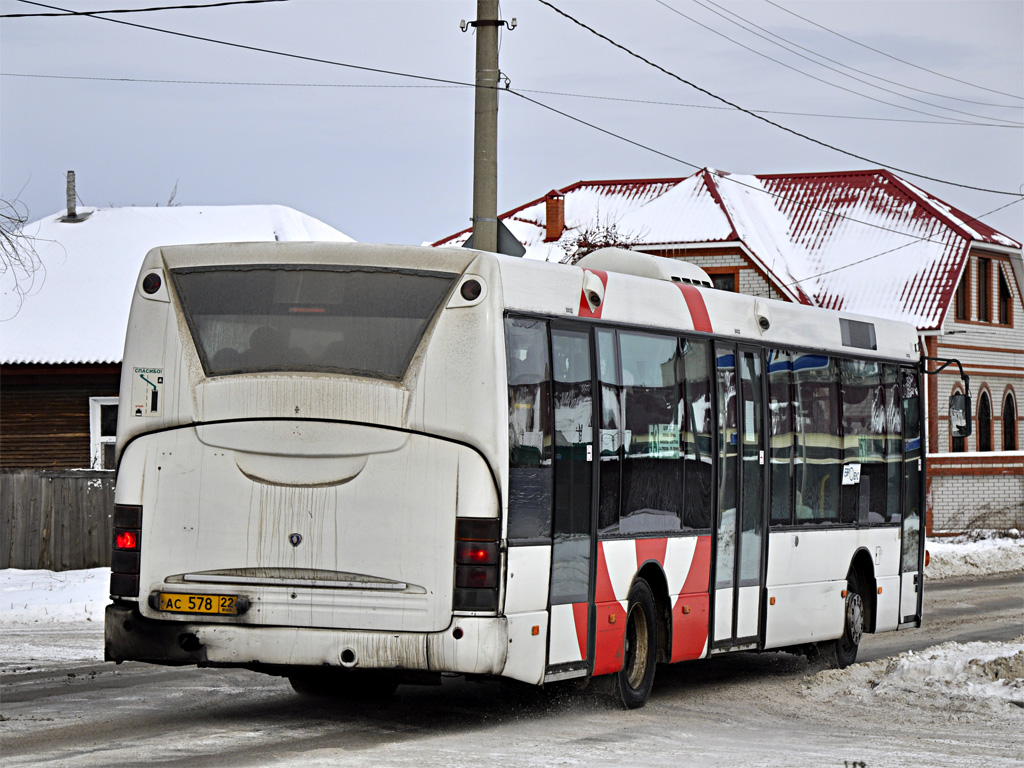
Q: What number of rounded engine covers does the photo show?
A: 1